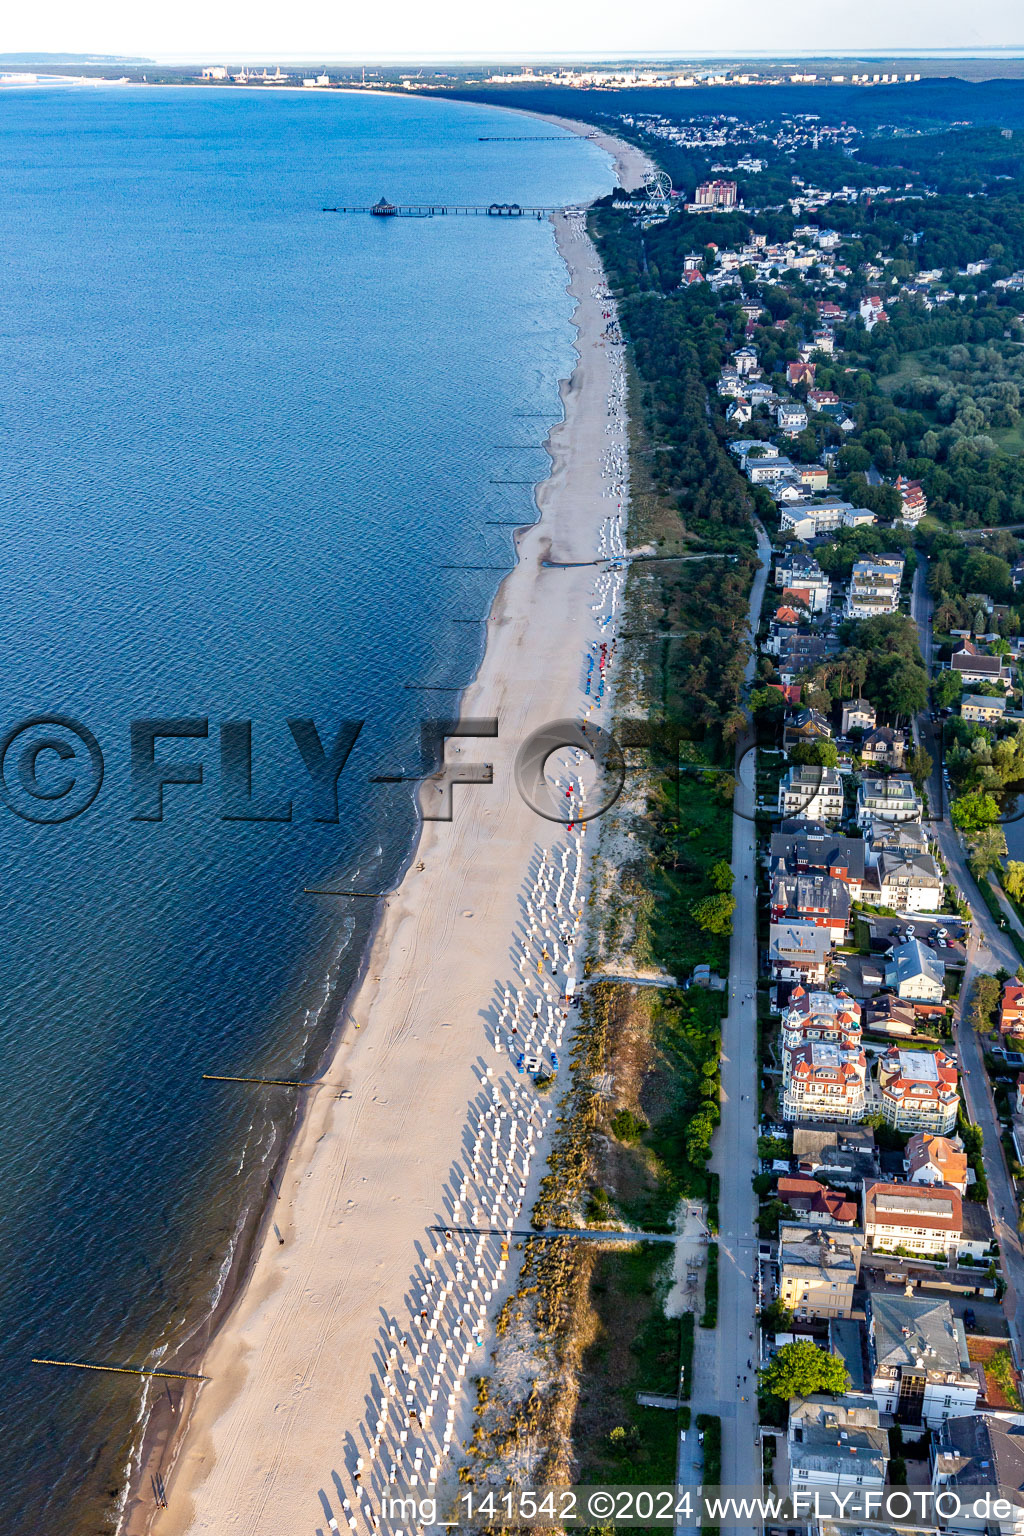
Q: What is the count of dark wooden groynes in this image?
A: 11